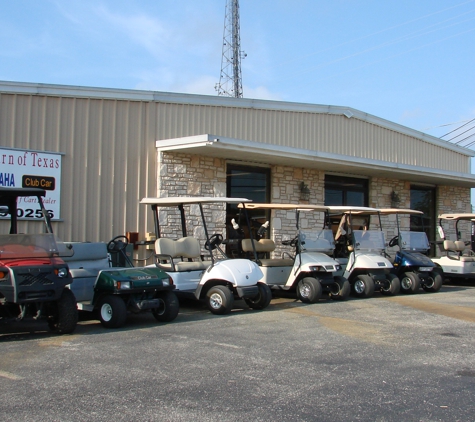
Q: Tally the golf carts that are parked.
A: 7